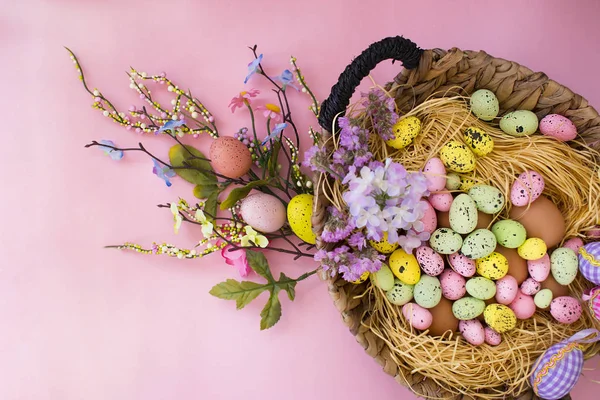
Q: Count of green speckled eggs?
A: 15